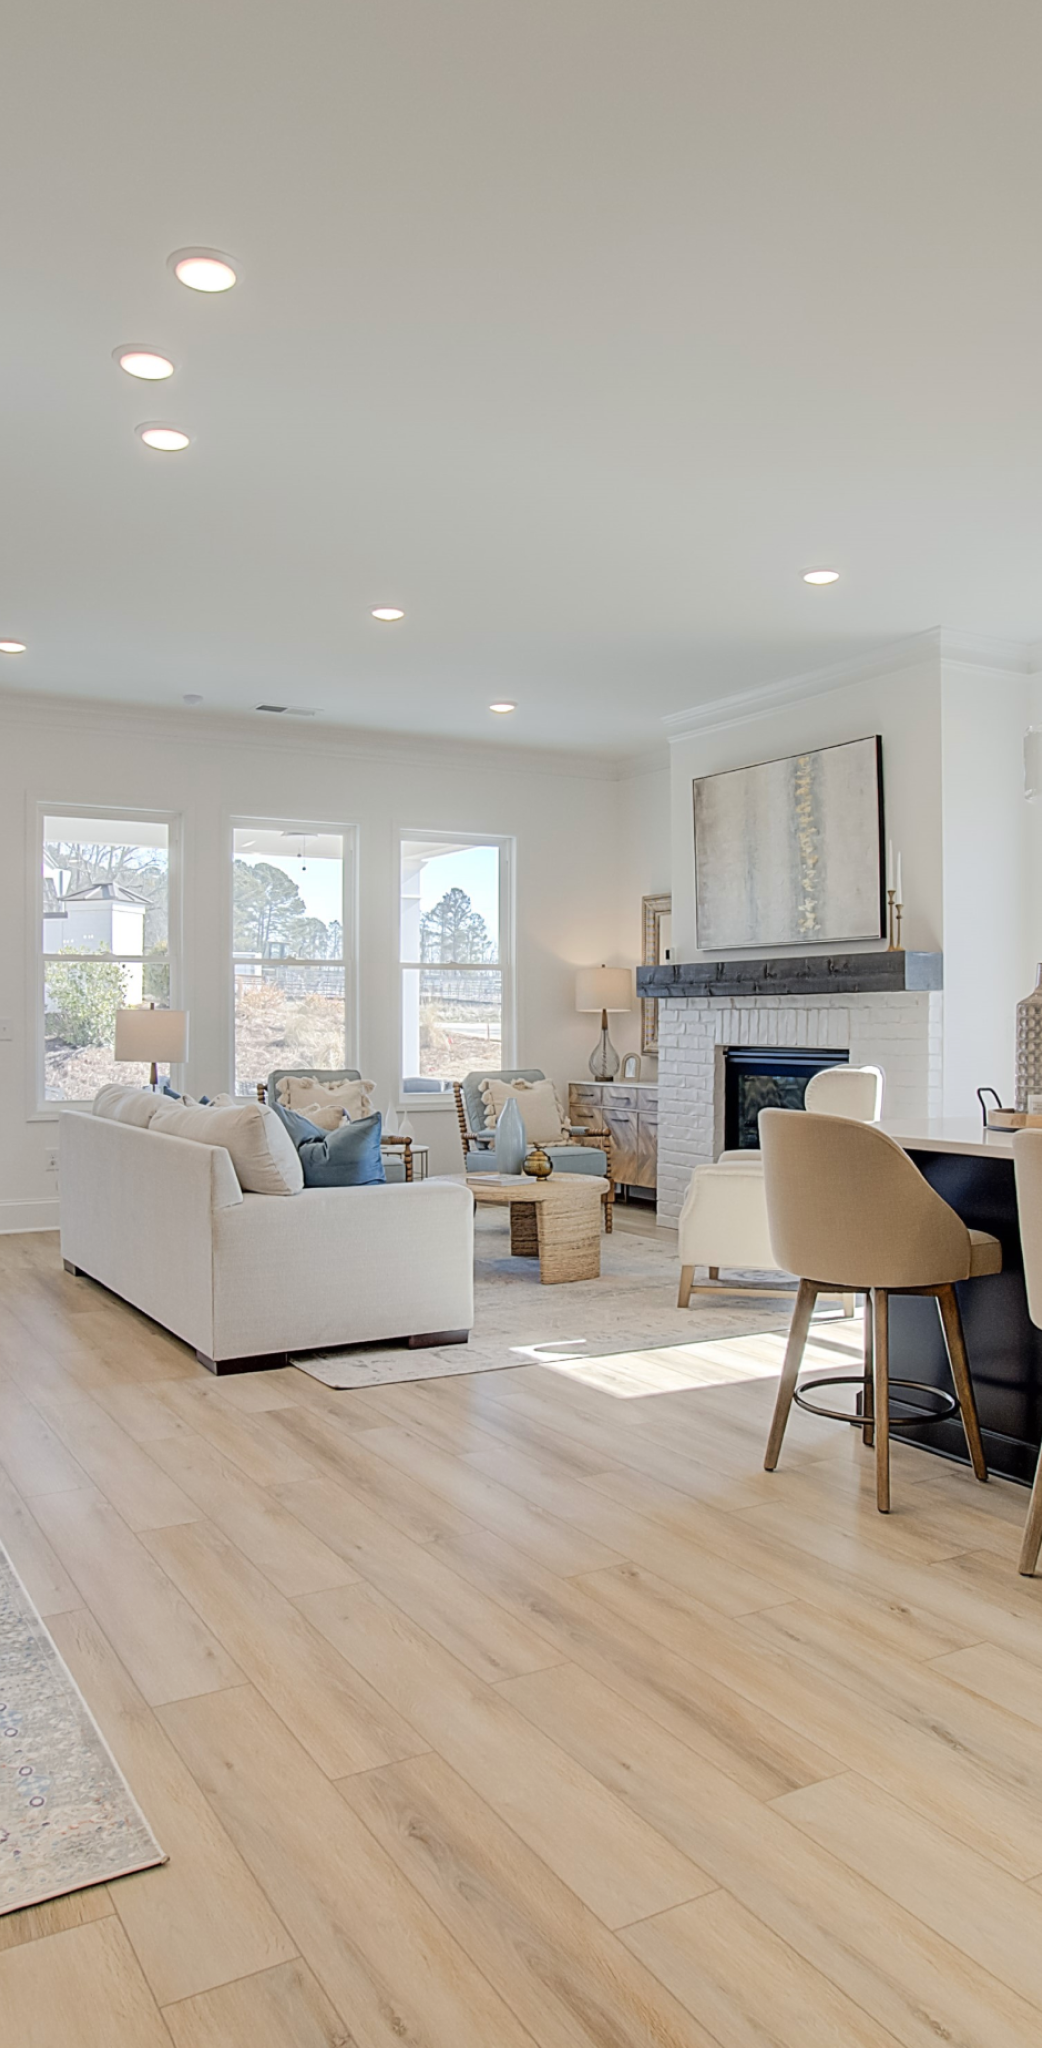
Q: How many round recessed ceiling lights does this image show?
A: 7